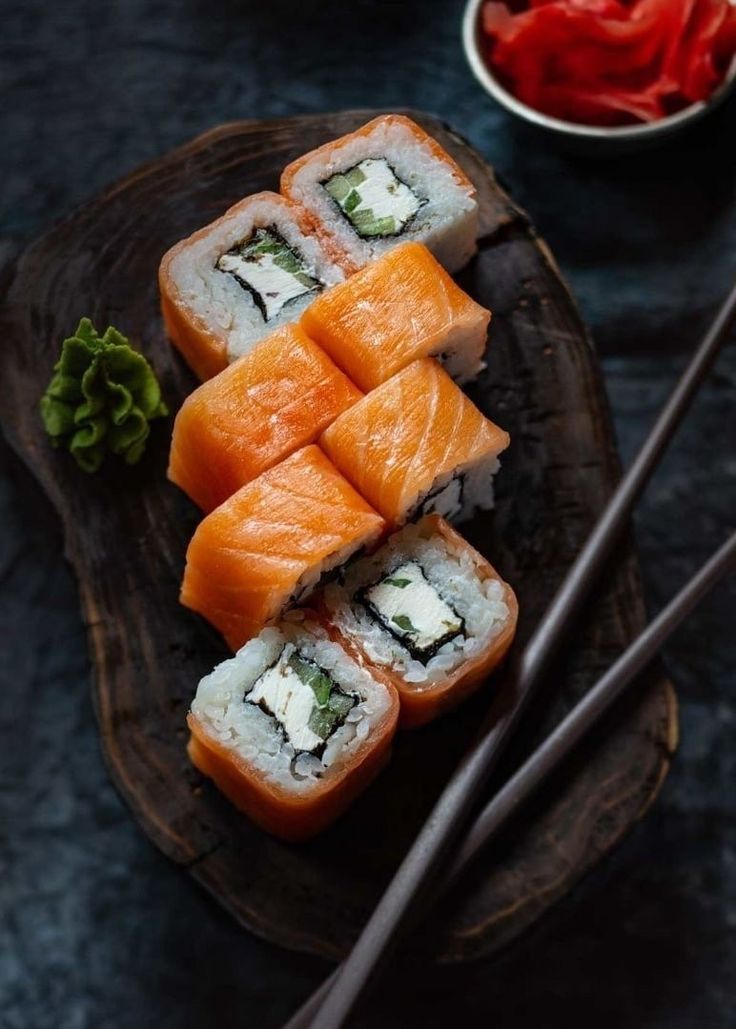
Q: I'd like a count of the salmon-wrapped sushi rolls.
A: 8